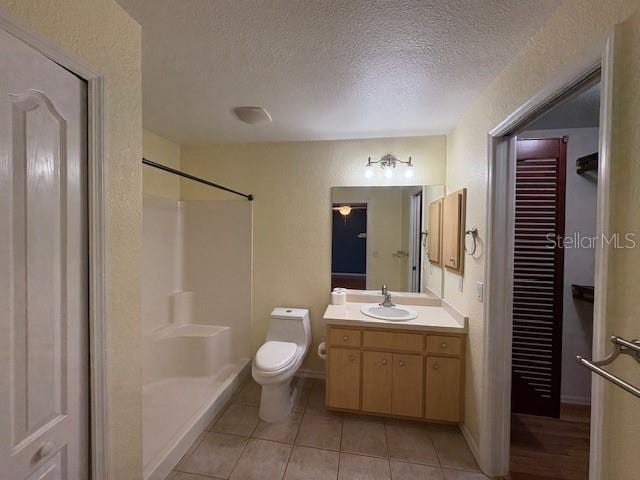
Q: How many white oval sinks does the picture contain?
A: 1